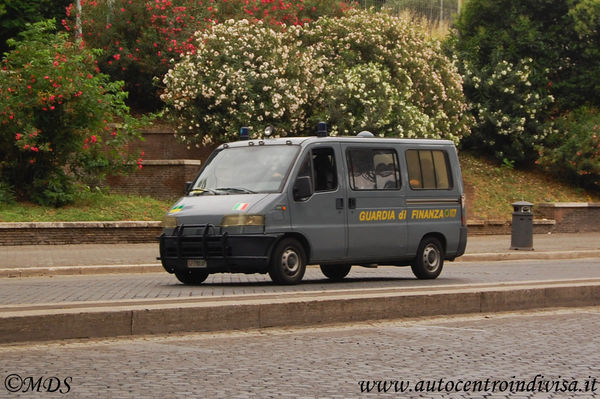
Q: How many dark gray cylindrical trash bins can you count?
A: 1